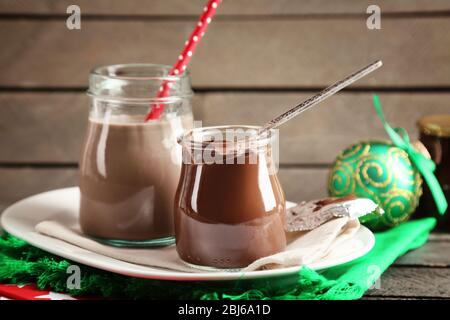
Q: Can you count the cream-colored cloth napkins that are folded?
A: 1